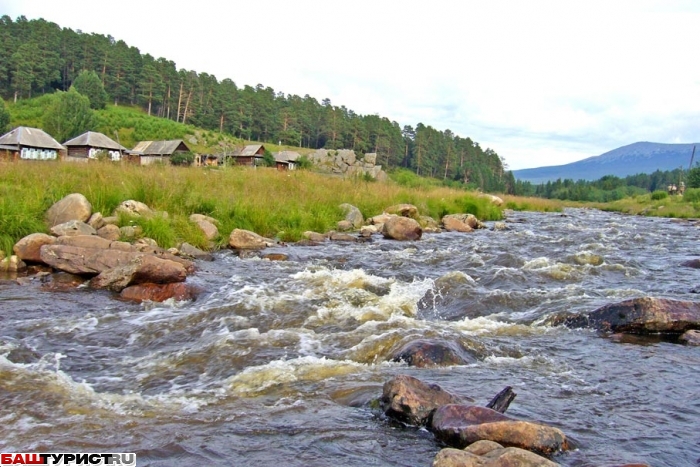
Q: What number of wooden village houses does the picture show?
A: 5